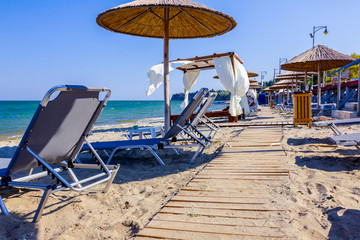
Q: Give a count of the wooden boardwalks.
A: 1